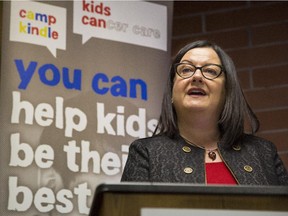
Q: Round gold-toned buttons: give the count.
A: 4